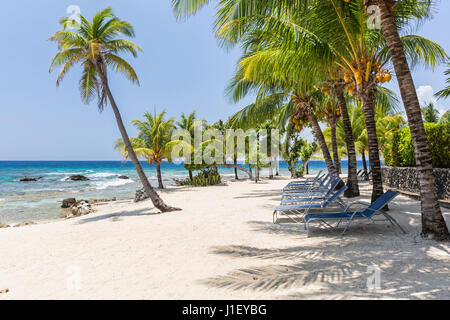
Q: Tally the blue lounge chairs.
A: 7